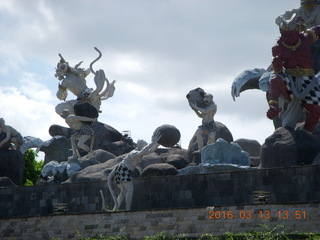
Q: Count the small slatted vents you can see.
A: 2